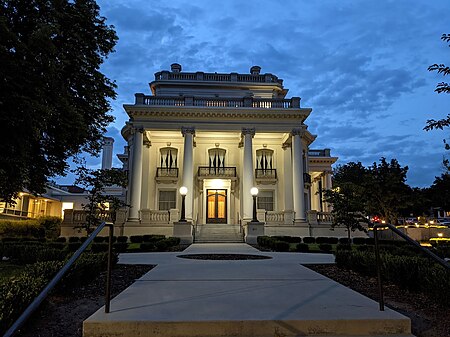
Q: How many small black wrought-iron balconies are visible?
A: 3